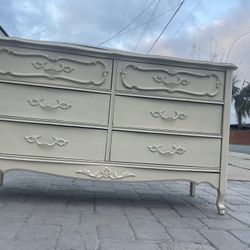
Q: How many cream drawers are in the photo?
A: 6